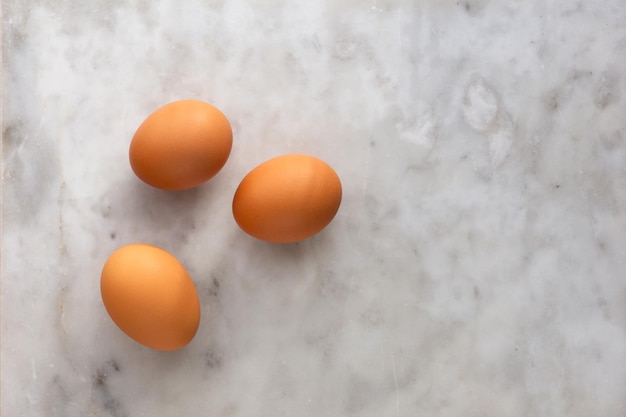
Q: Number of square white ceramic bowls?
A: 0